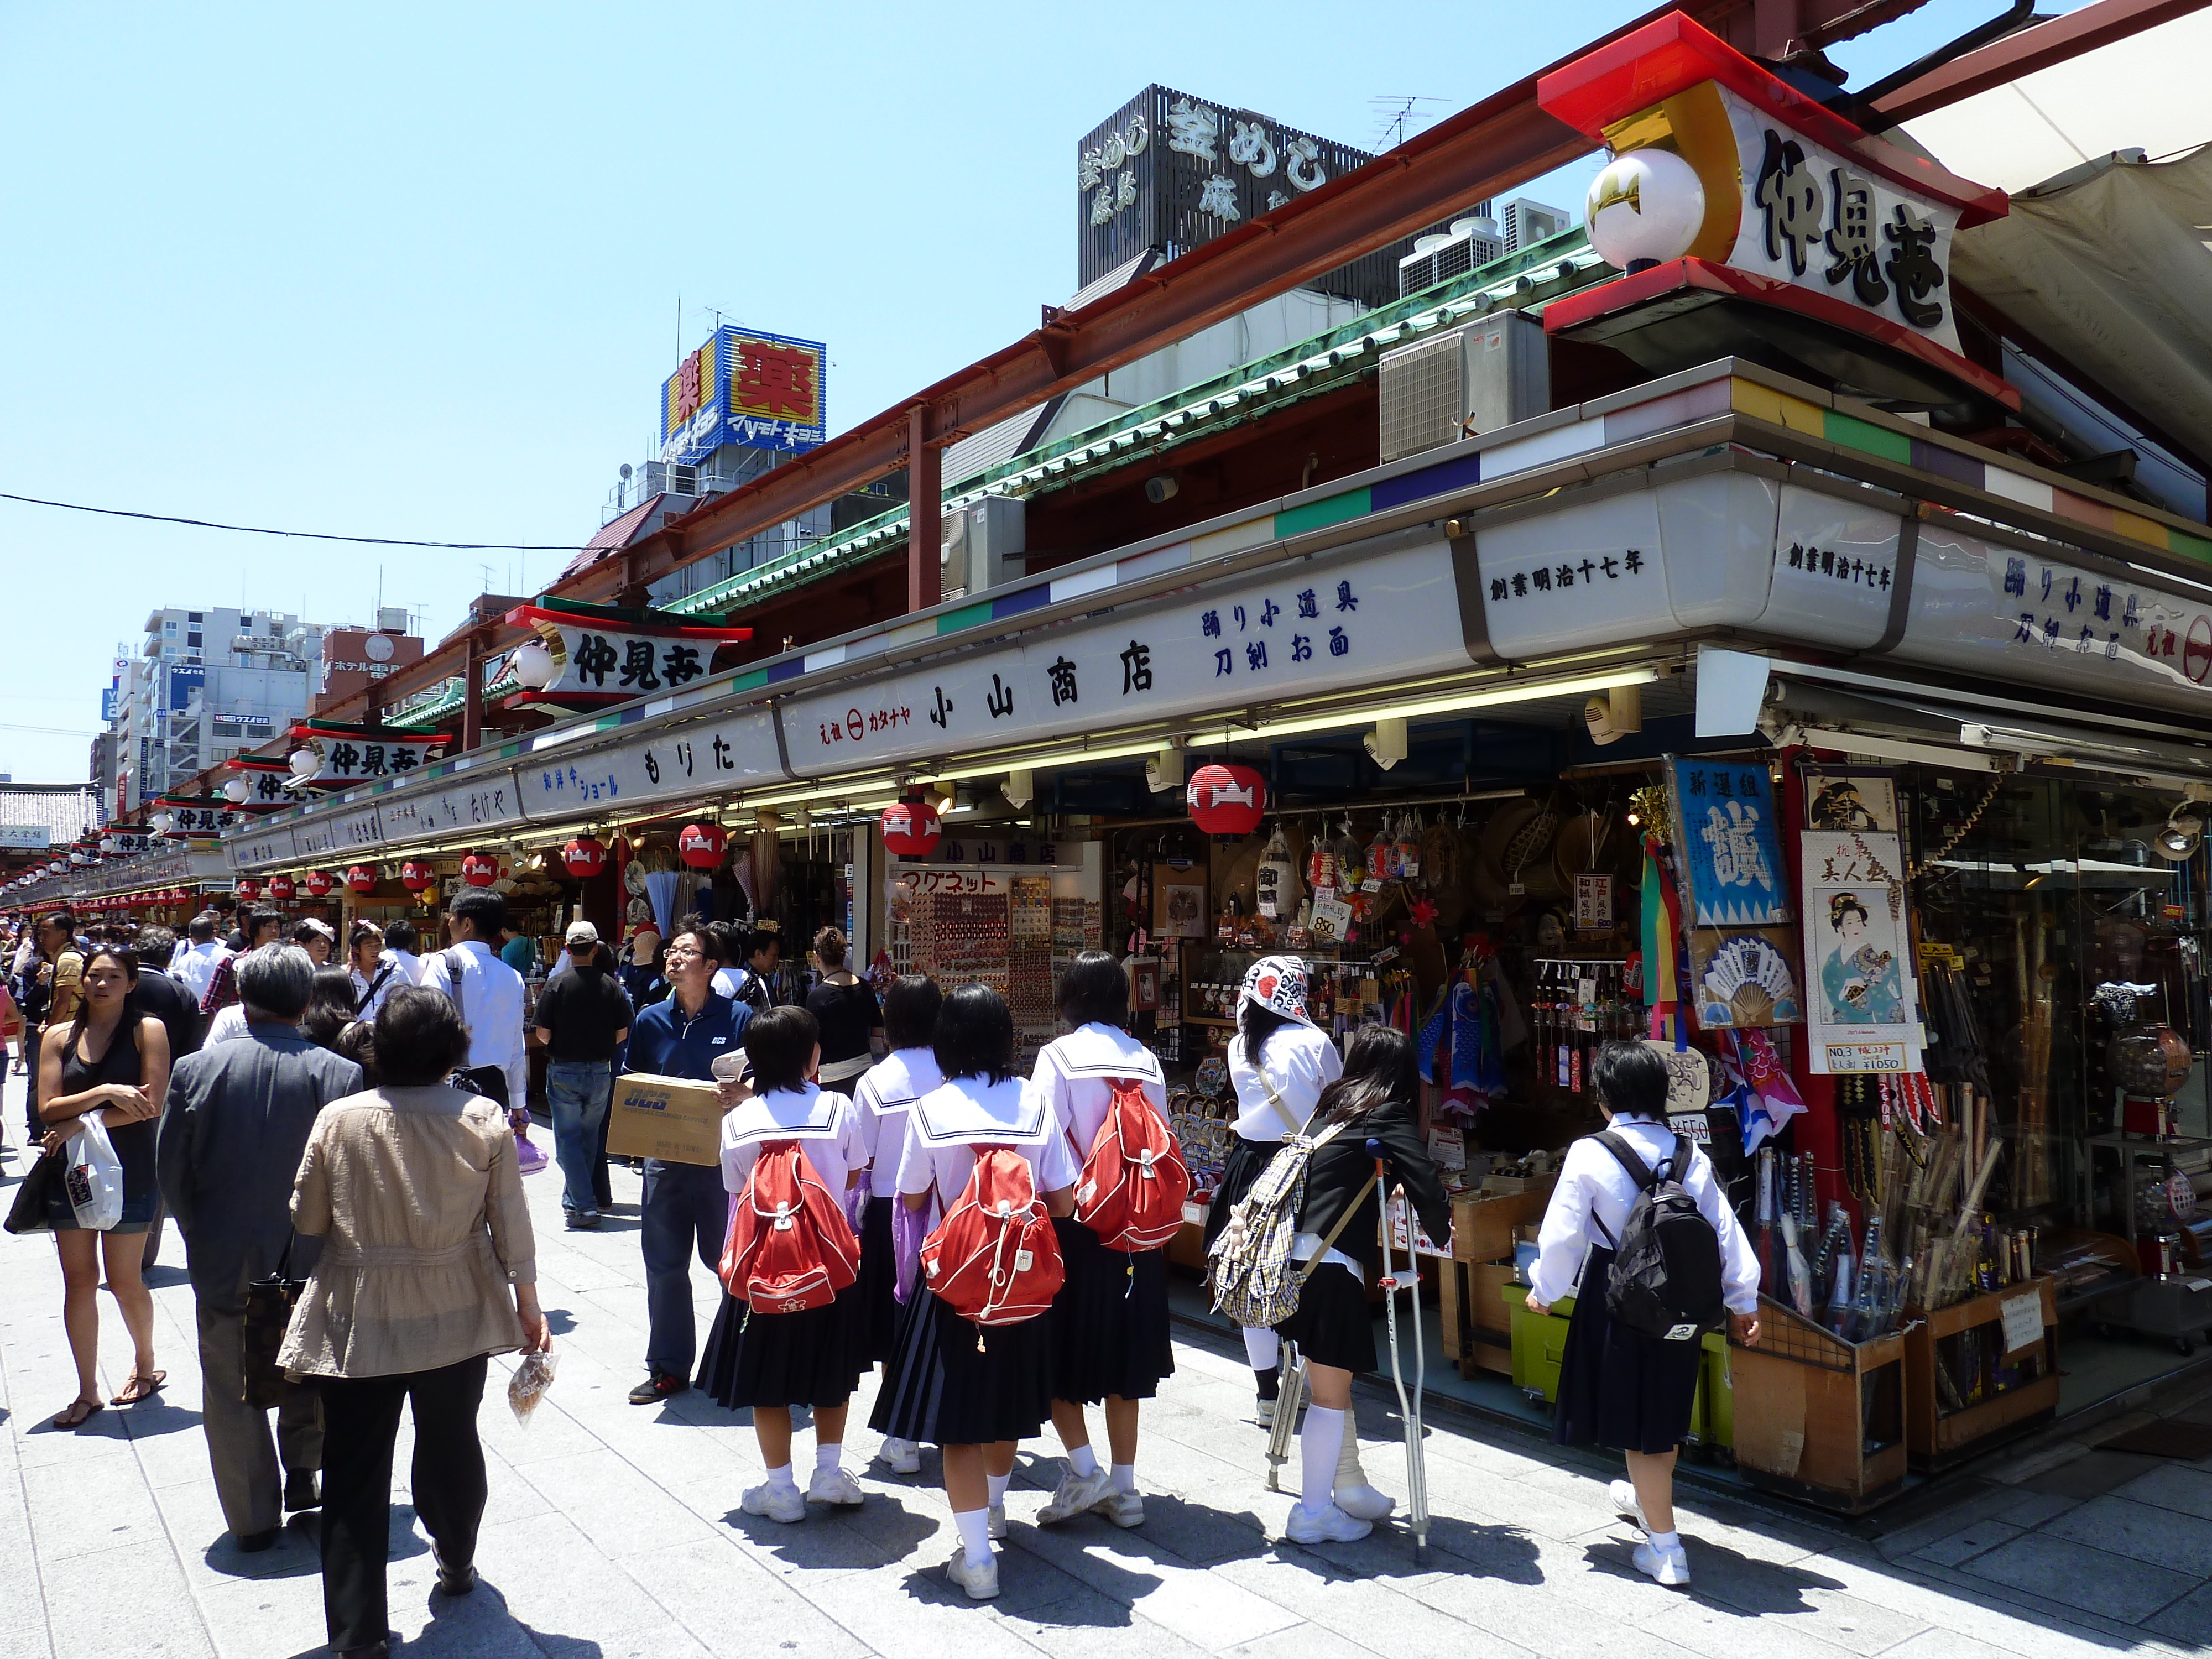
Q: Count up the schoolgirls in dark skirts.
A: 7